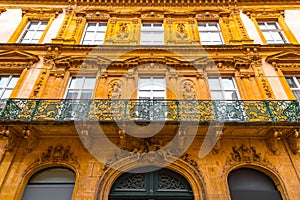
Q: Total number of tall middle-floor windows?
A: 5